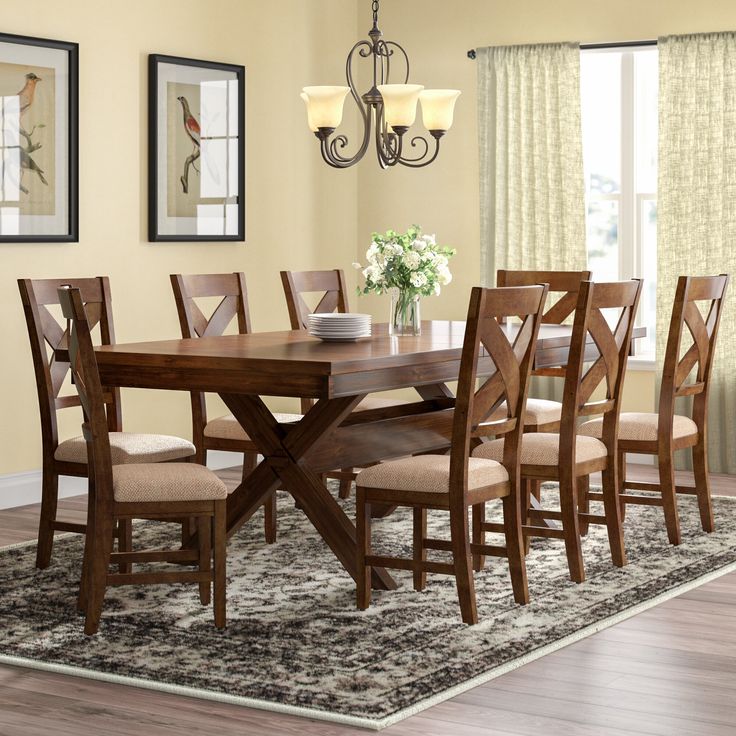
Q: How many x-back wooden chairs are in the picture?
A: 8